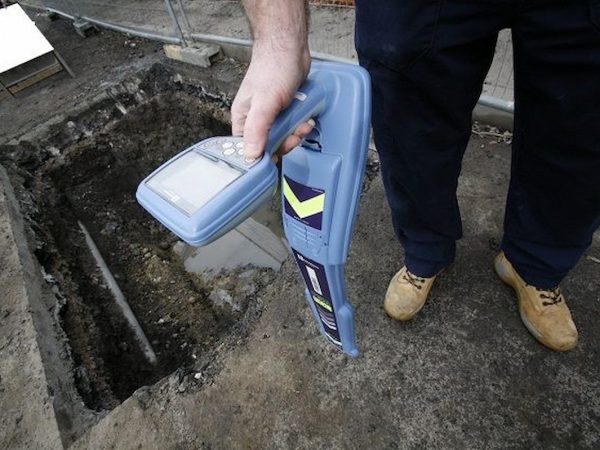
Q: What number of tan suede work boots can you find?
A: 2